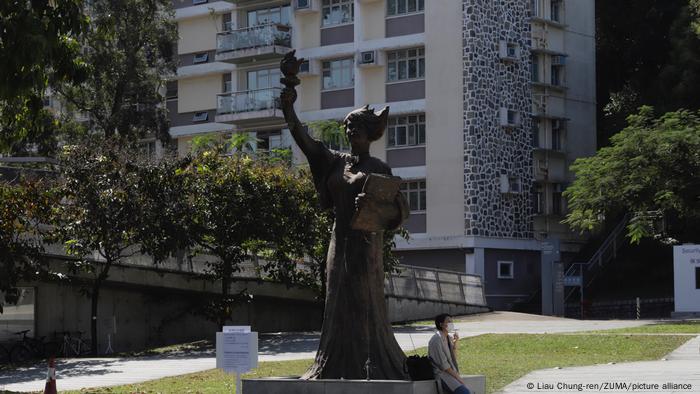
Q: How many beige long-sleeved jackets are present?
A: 1